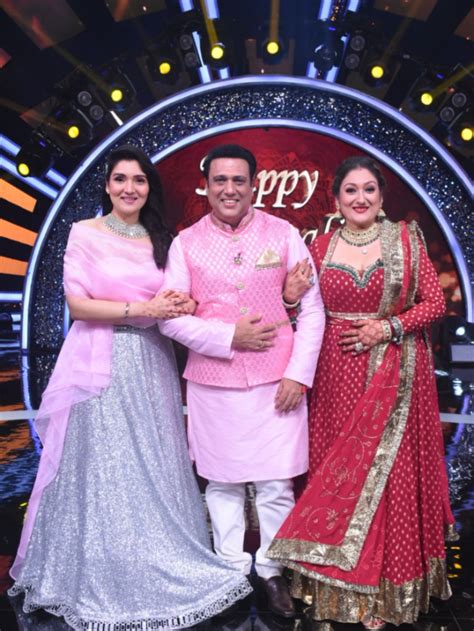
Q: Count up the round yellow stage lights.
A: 9